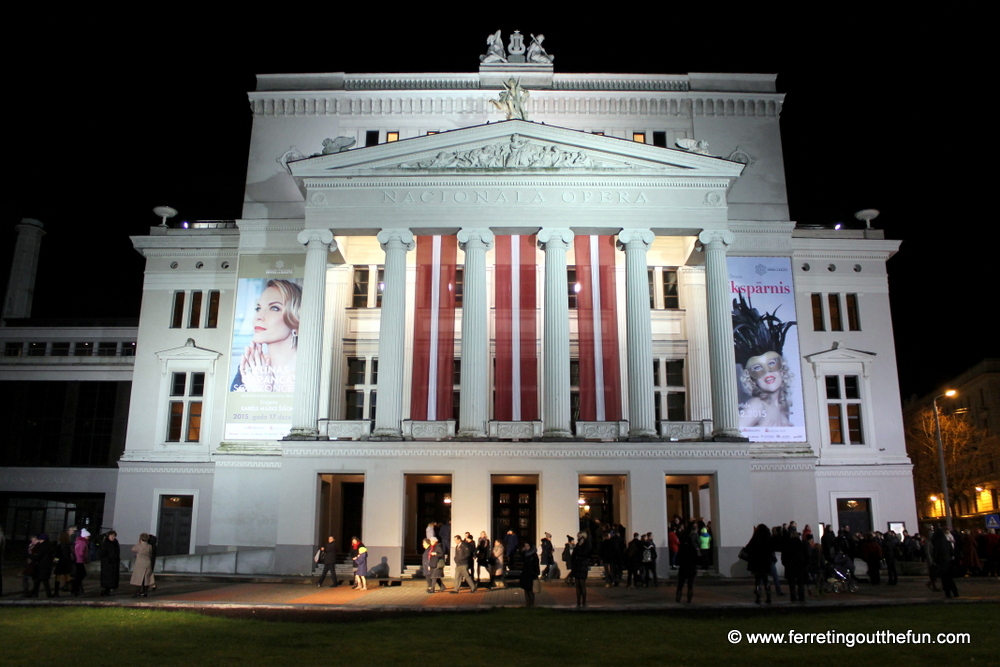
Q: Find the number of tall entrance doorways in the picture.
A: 5